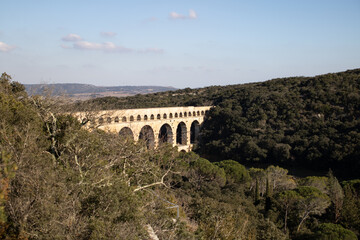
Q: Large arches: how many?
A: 5